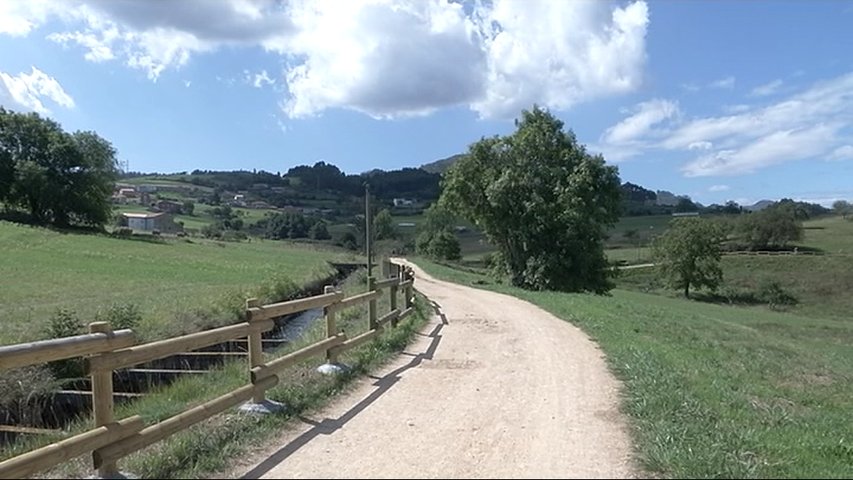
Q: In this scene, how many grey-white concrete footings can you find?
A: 3